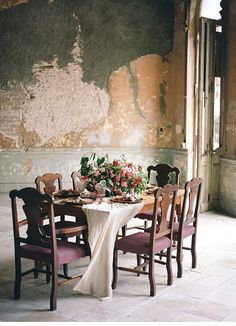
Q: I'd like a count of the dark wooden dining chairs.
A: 6